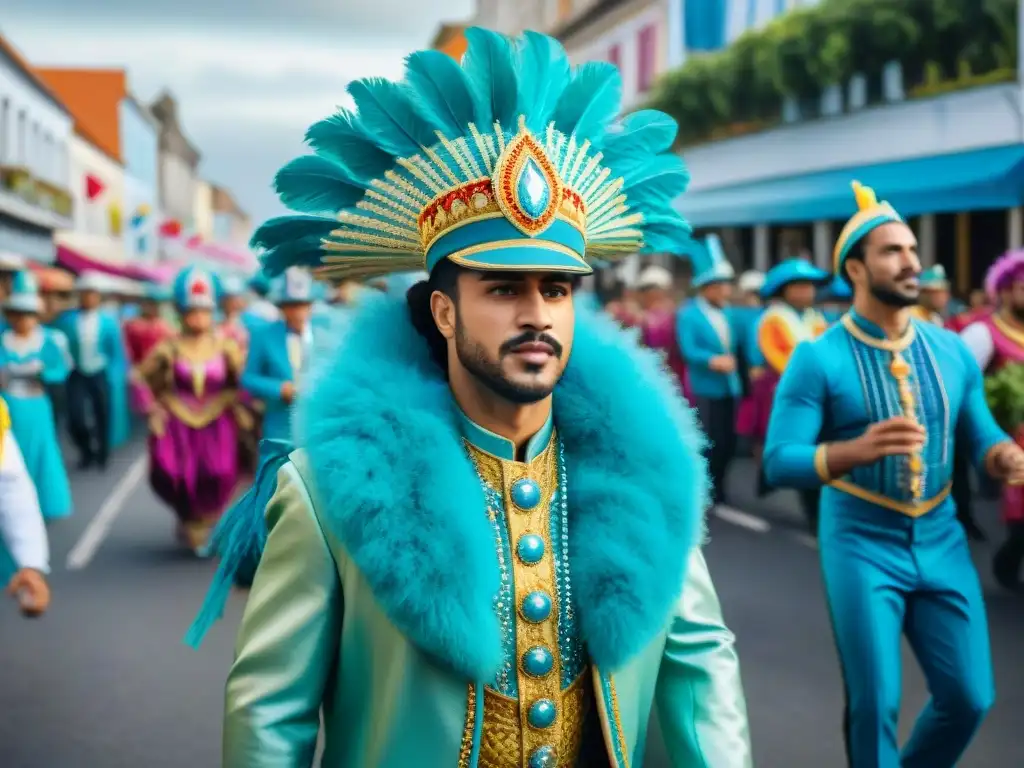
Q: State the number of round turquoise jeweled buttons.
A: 6